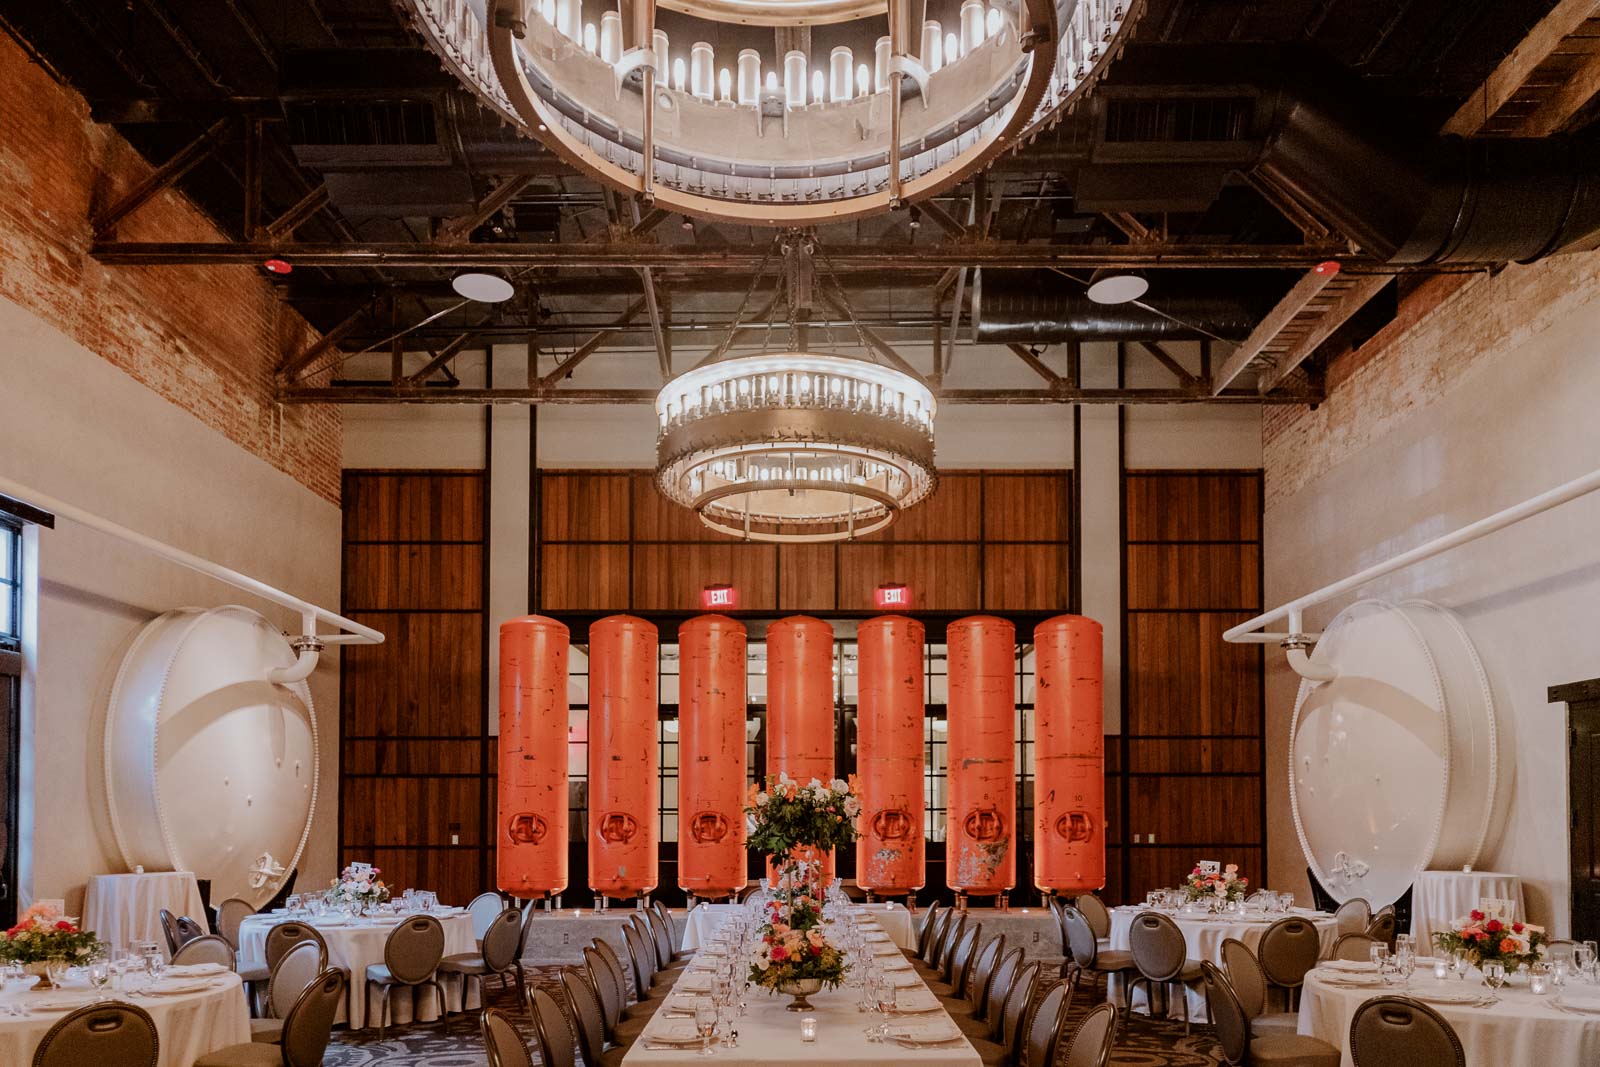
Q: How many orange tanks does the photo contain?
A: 7